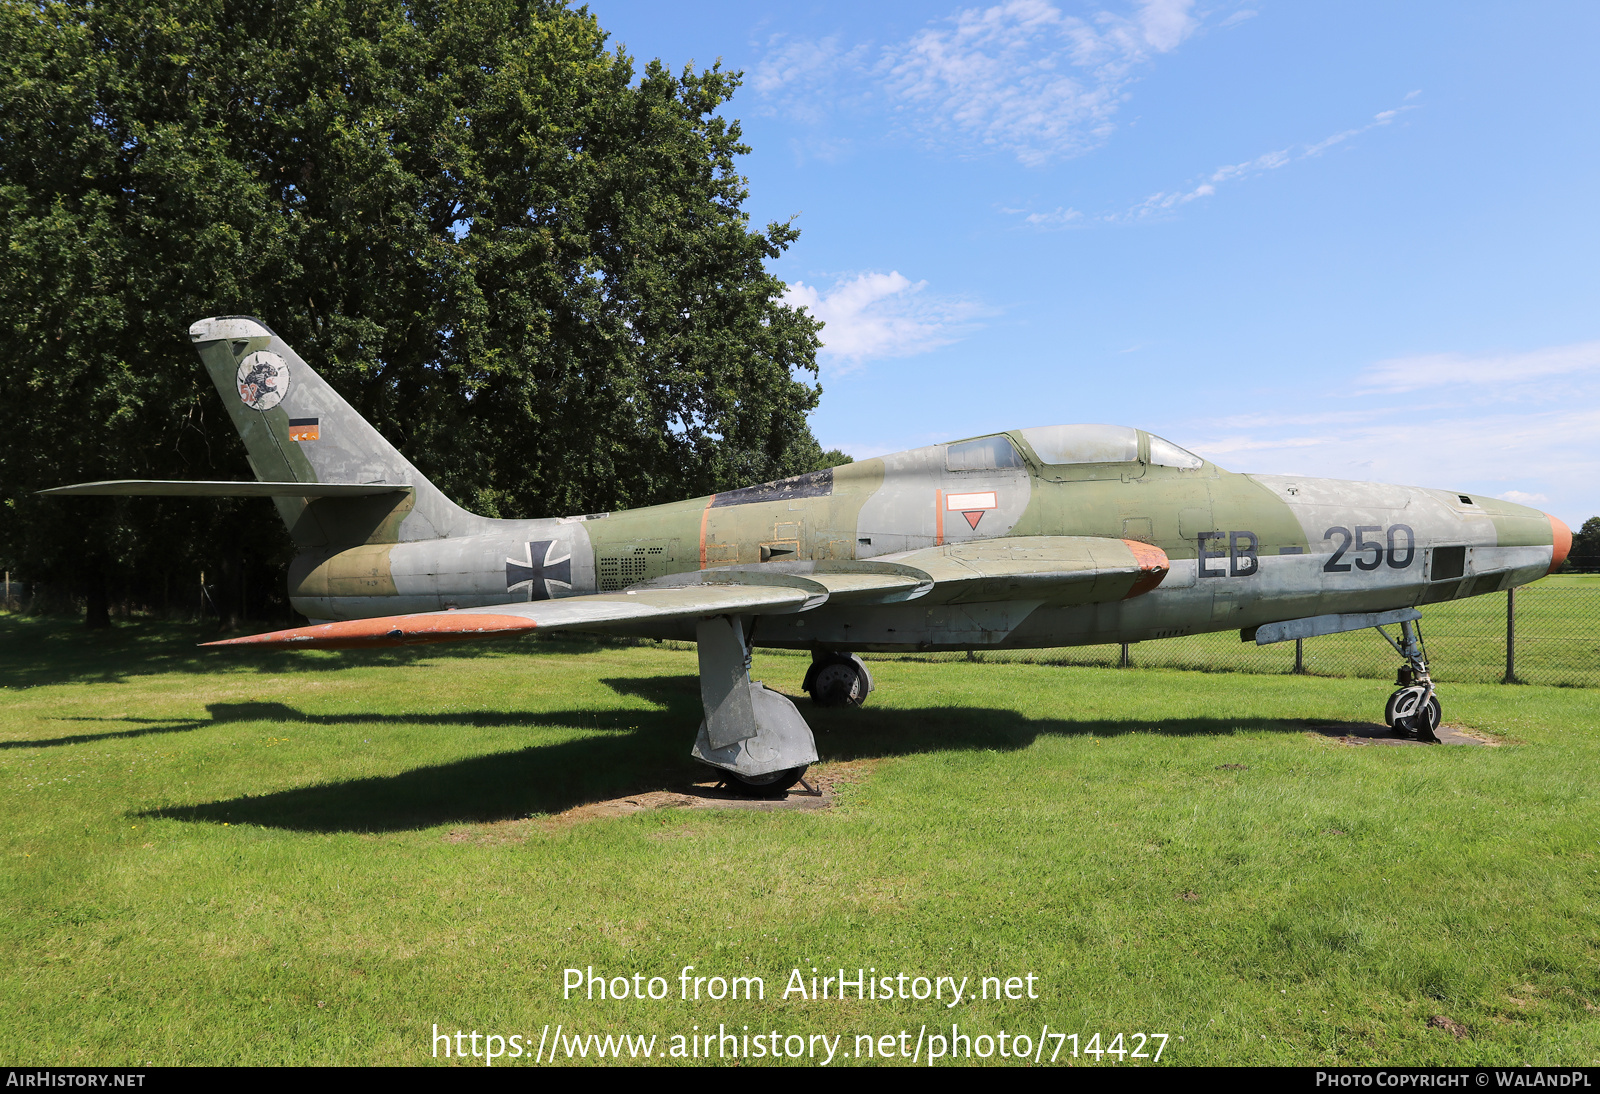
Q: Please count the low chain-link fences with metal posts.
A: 1